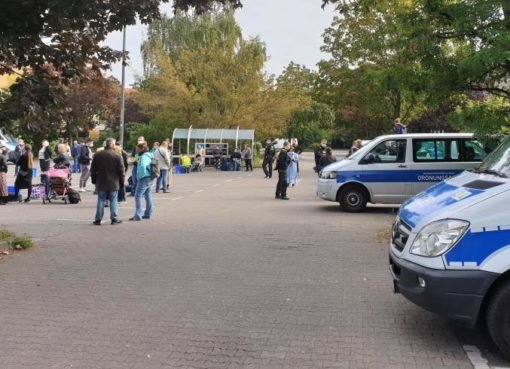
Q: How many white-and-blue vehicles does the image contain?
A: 2